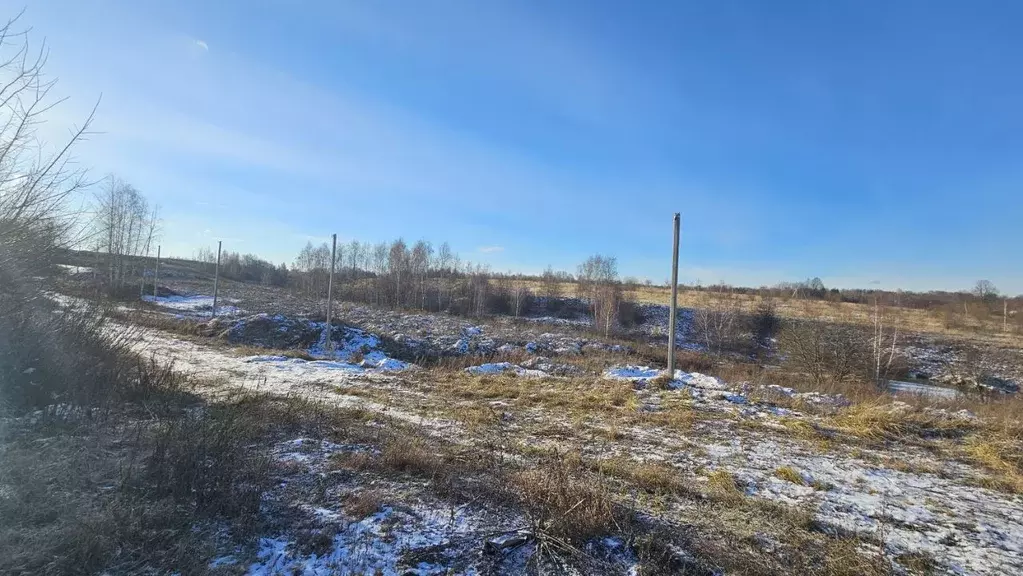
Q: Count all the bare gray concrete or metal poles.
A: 4